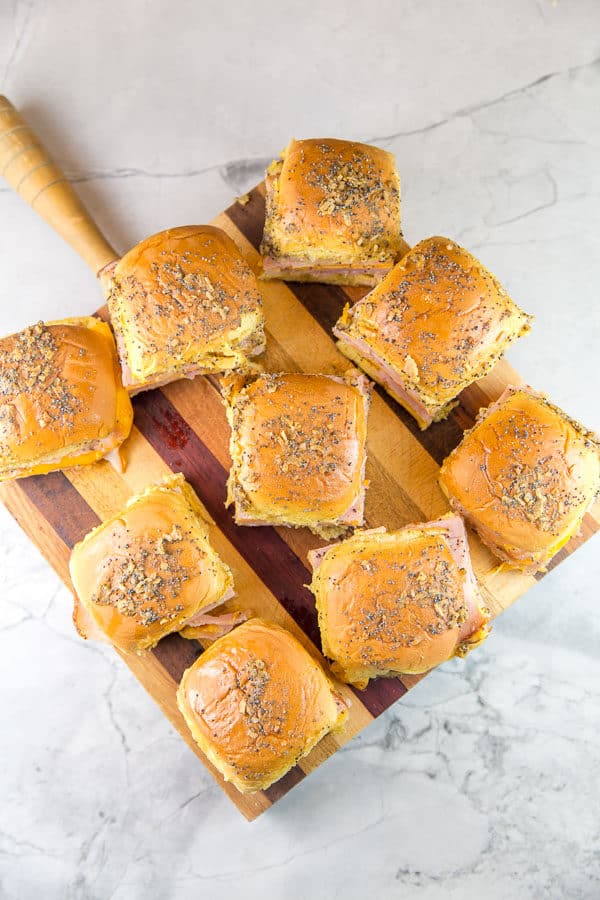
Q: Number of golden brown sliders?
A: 9